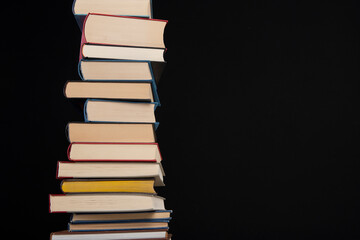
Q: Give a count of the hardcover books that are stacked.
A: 14